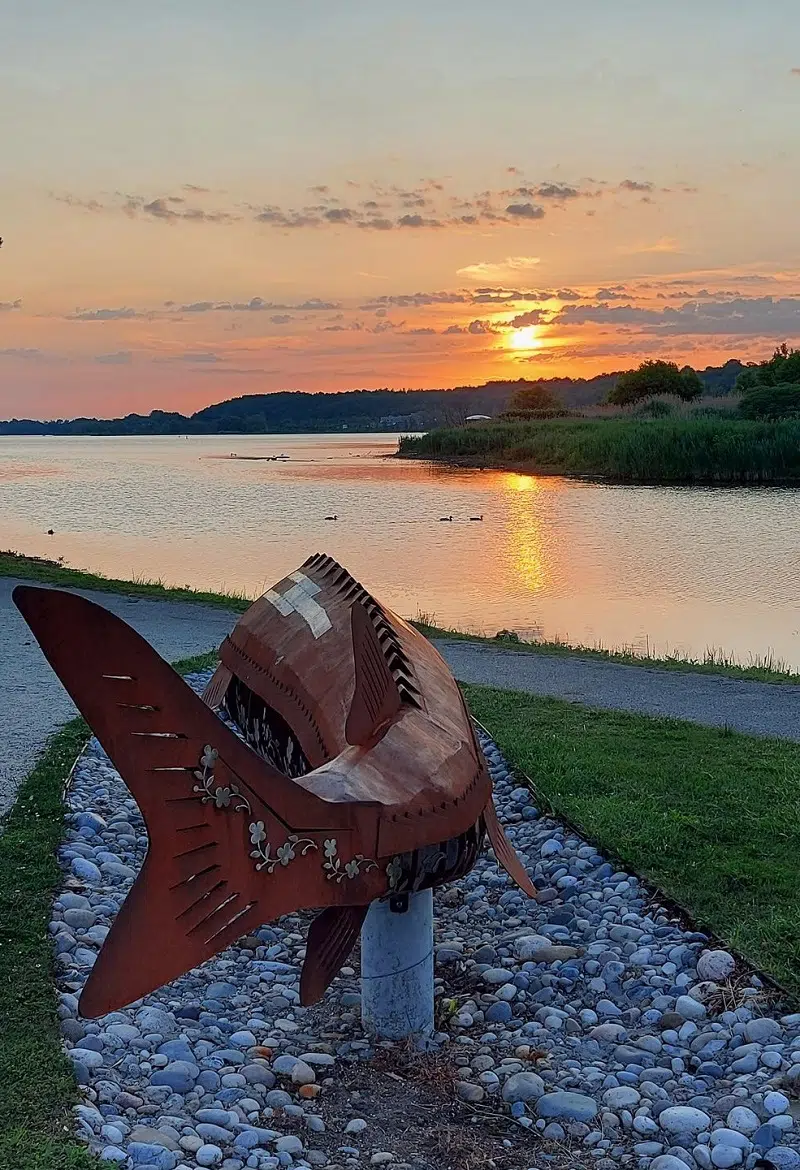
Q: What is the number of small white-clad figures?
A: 0